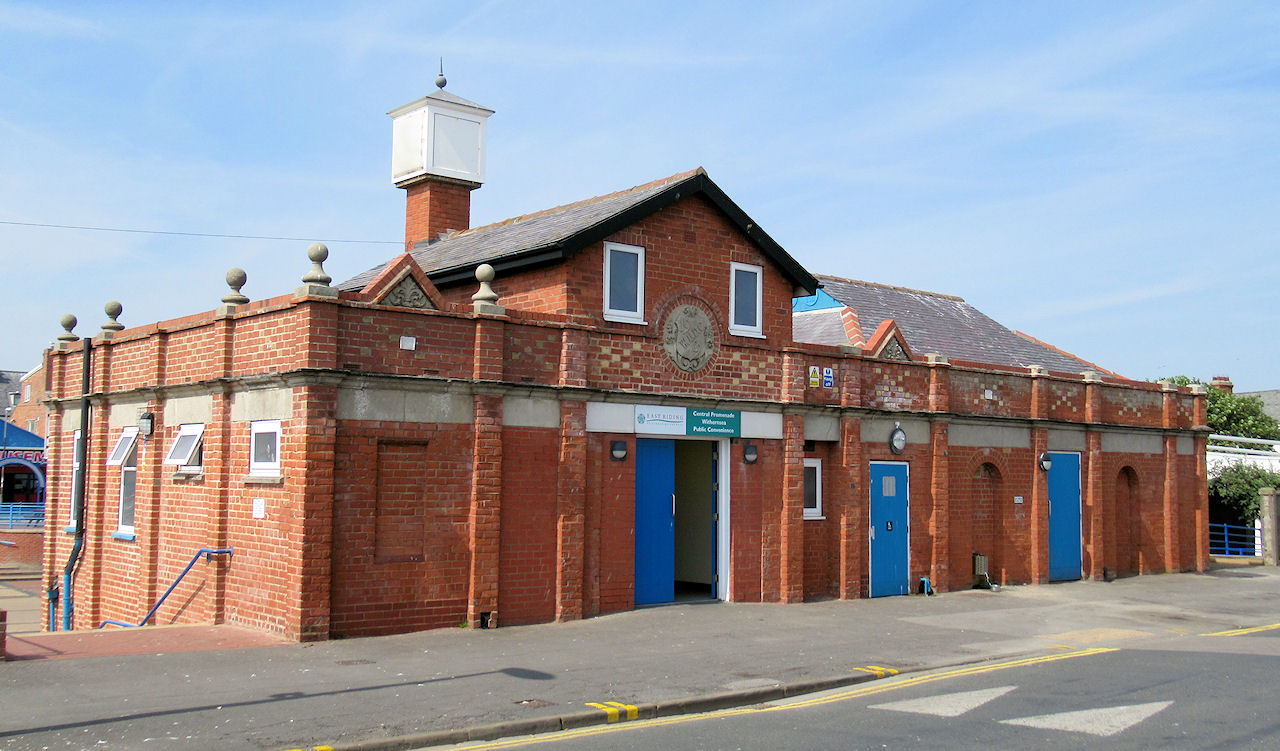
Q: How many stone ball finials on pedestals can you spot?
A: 5